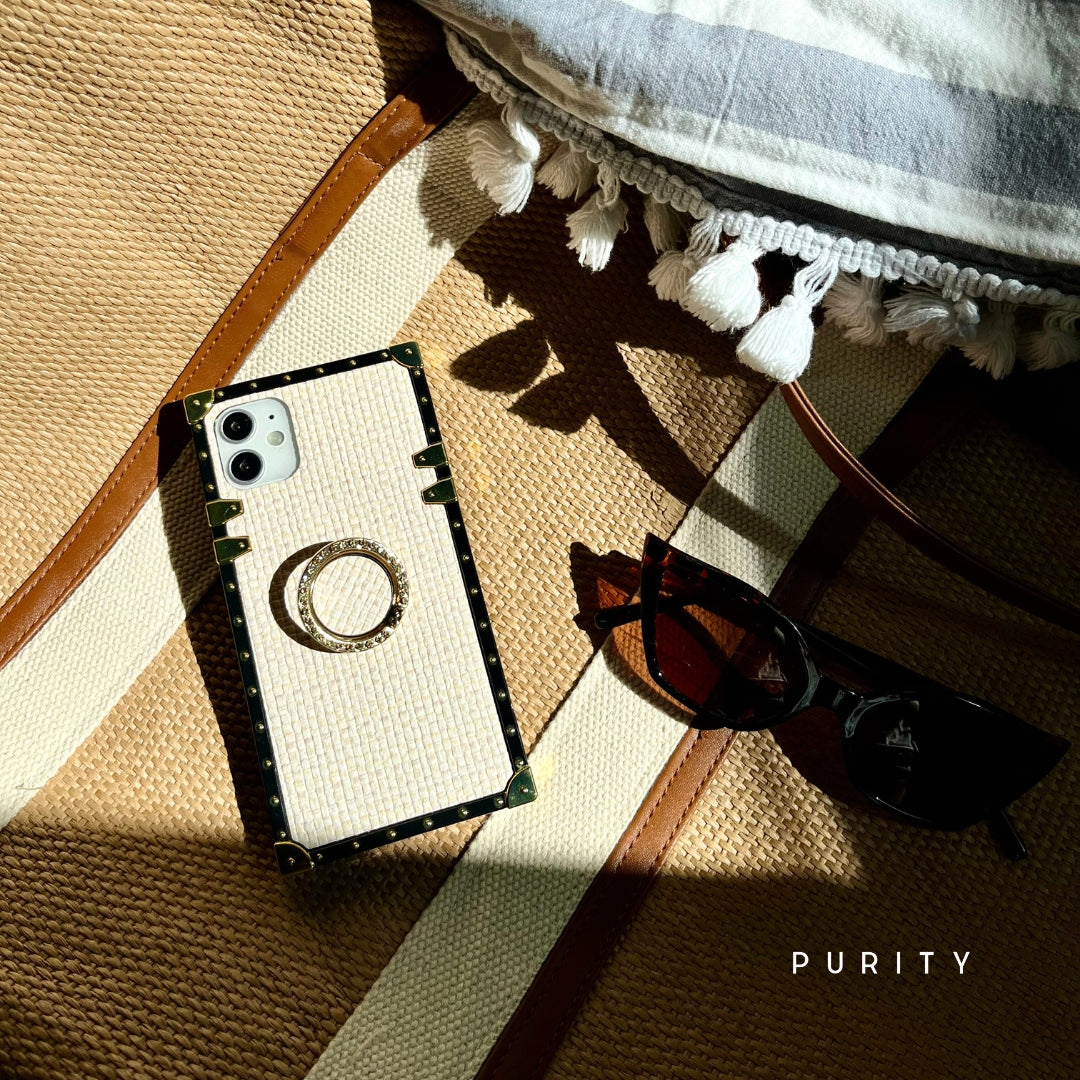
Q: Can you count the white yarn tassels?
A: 11